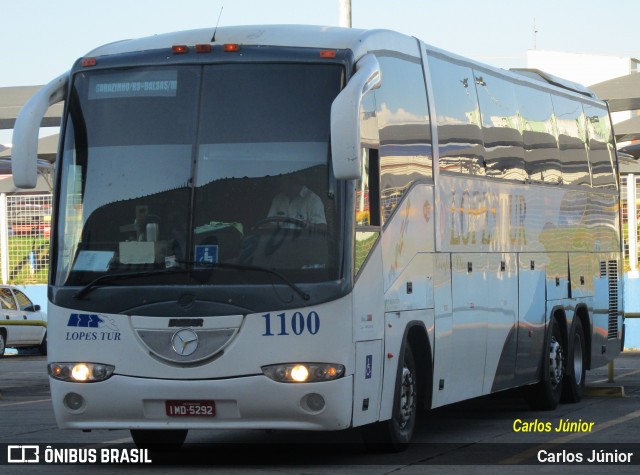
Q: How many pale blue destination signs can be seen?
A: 1